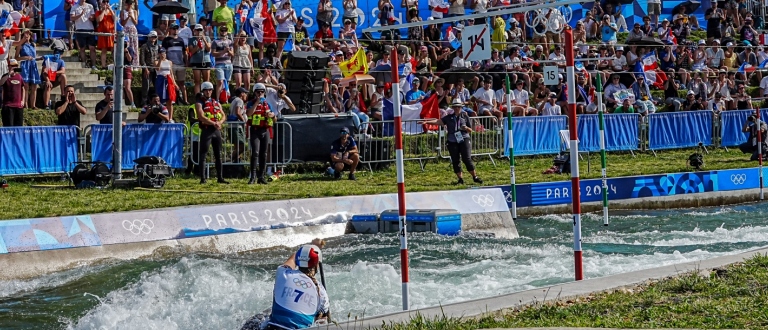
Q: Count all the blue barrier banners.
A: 6